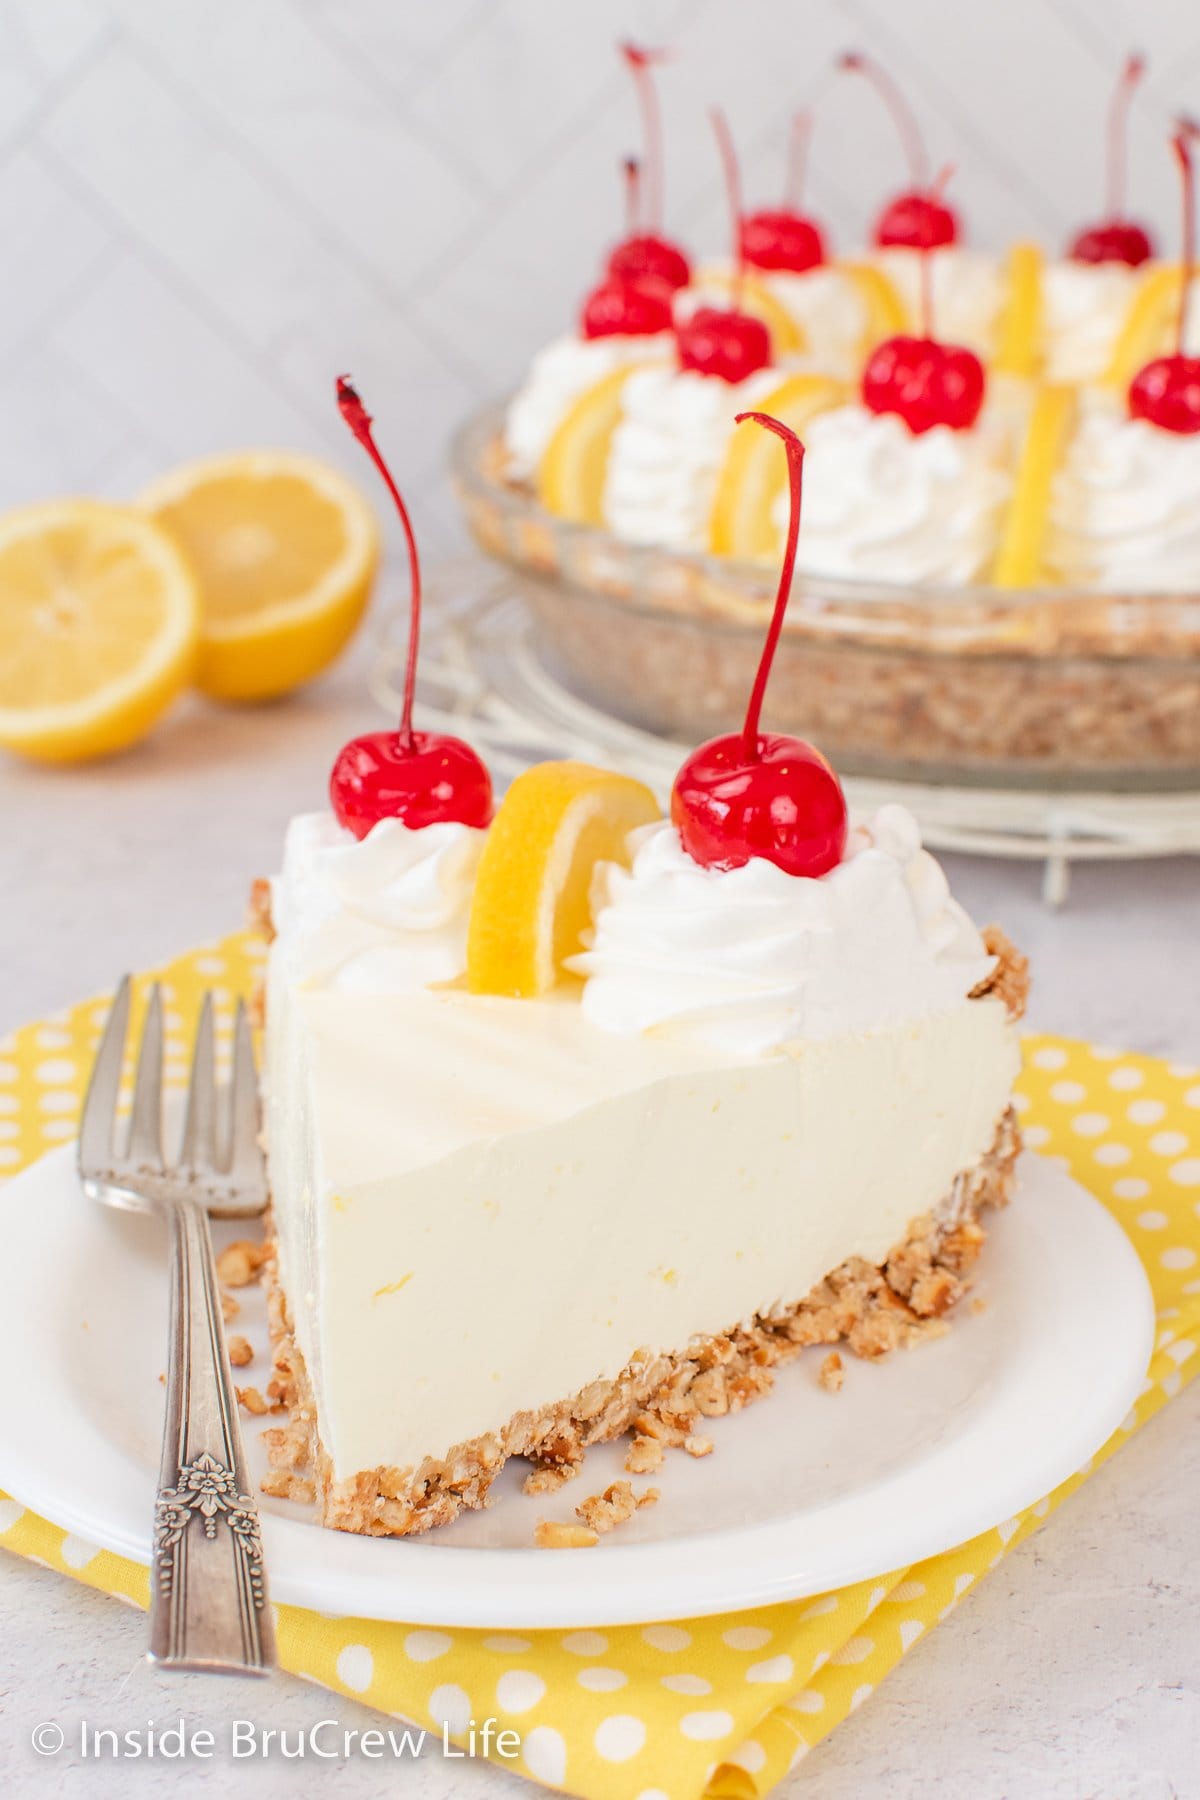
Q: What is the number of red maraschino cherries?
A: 10